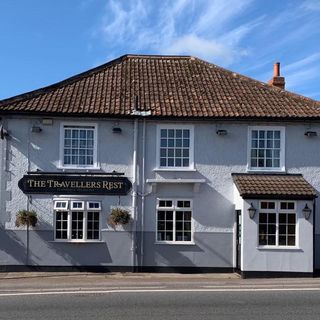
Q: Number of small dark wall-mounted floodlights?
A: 4